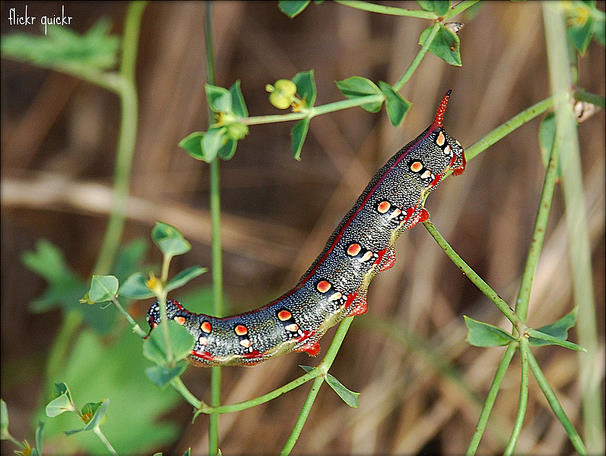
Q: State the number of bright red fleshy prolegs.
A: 5